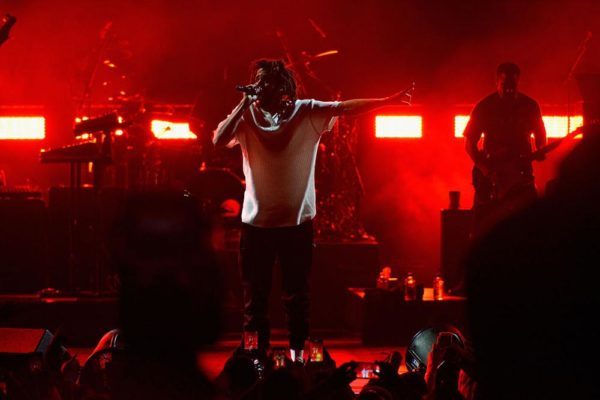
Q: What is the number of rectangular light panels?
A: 5